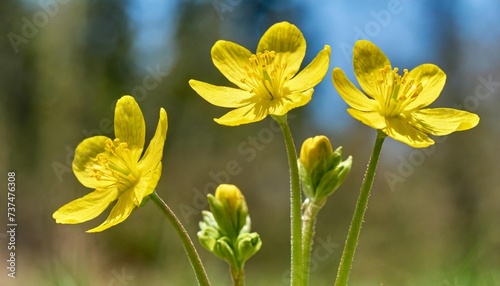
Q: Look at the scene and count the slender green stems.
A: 5